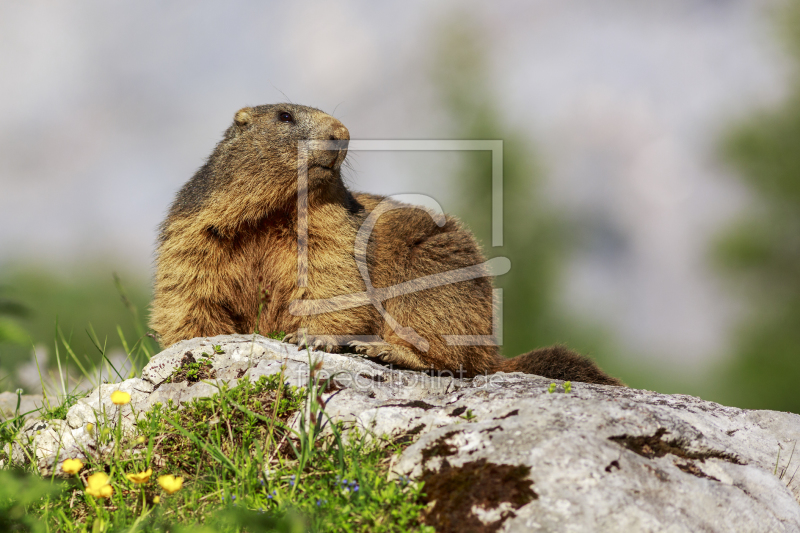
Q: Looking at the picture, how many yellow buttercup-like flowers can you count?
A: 5